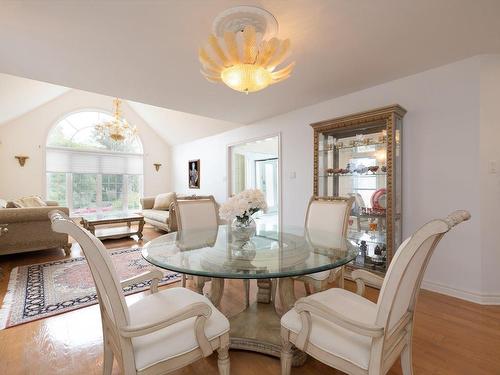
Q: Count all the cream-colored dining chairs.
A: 4